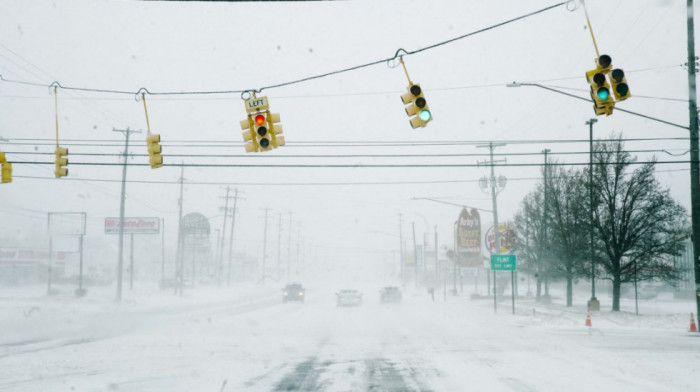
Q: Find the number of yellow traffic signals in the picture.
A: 6